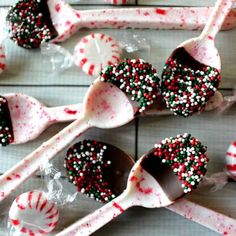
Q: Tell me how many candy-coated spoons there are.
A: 6